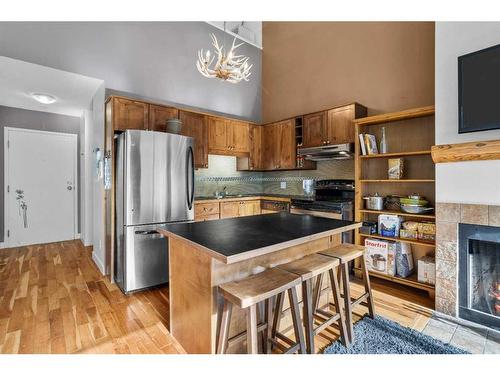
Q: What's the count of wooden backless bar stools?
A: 3